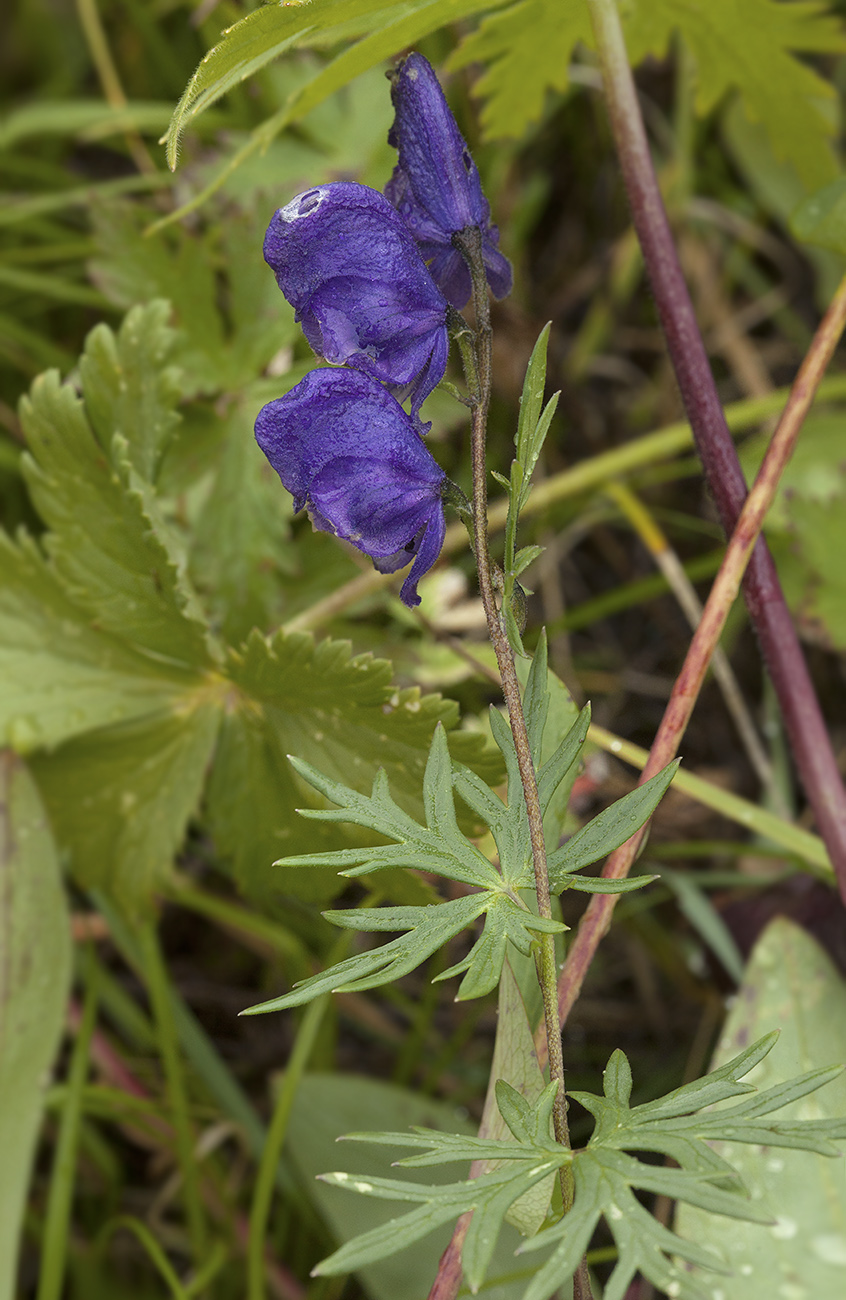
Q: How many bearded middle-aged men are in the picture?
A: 0